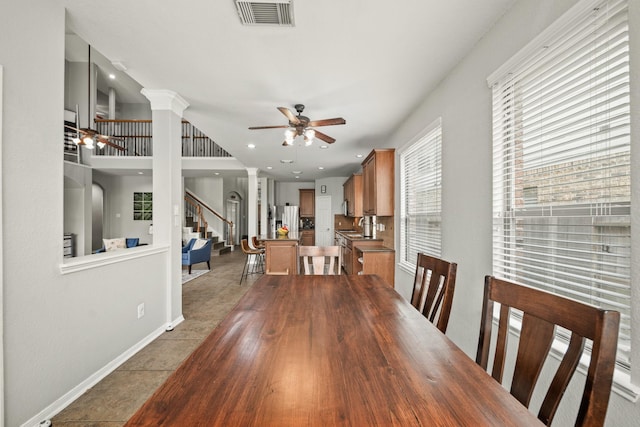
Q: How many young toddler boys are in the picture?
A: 0